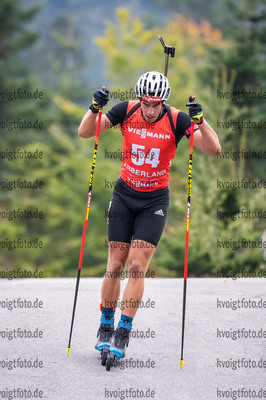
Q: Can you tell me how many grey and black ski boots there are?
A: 2